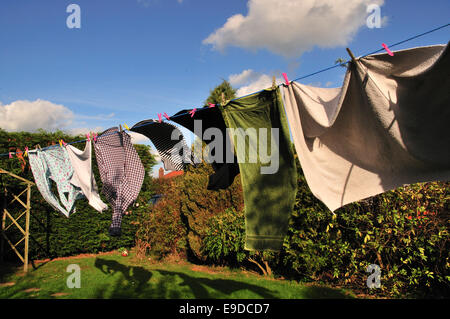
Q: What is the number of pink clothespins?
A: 11